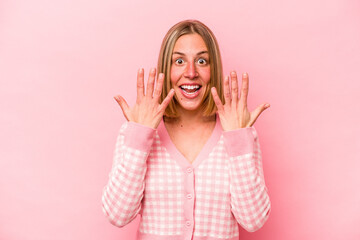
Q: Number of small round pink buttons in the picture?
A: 3